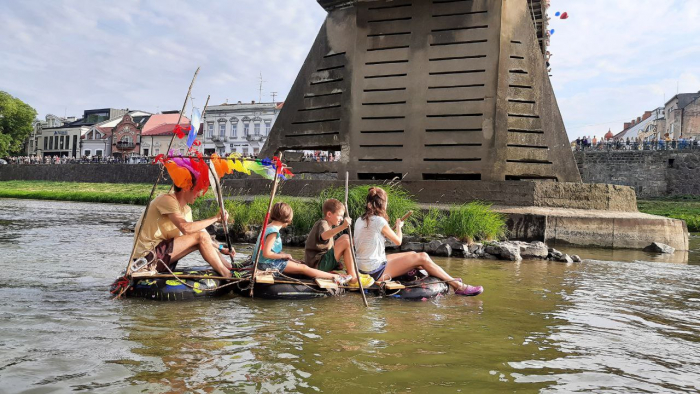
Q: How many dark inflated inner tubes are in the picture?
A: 3